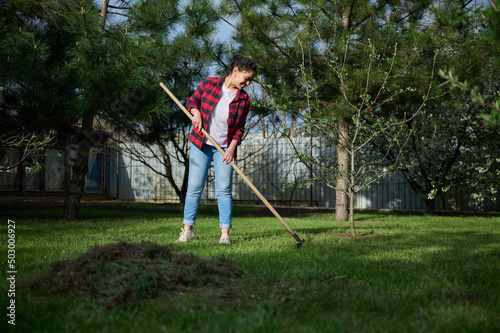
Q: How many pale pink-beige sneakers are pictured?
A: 2